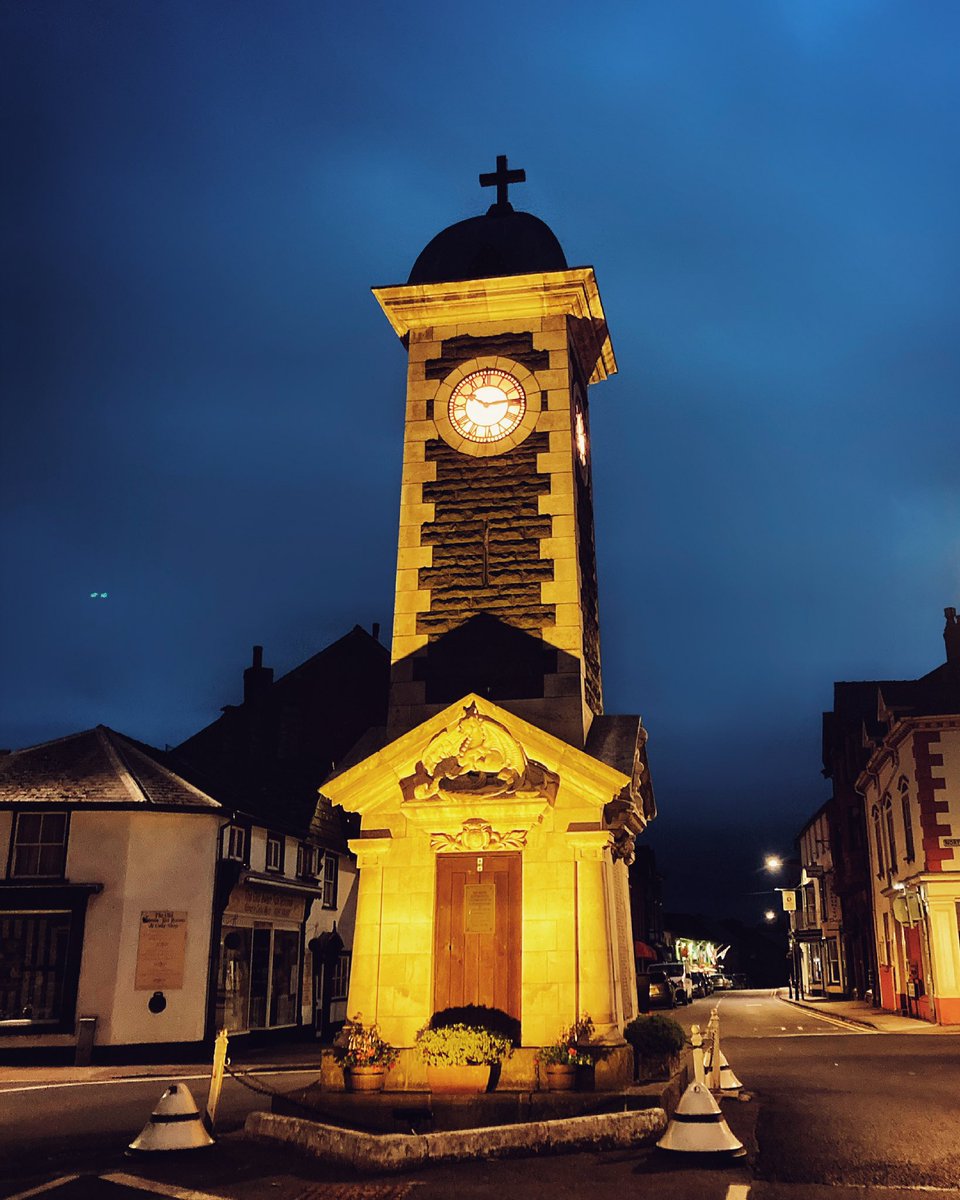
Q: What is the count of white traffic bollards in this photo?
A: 3